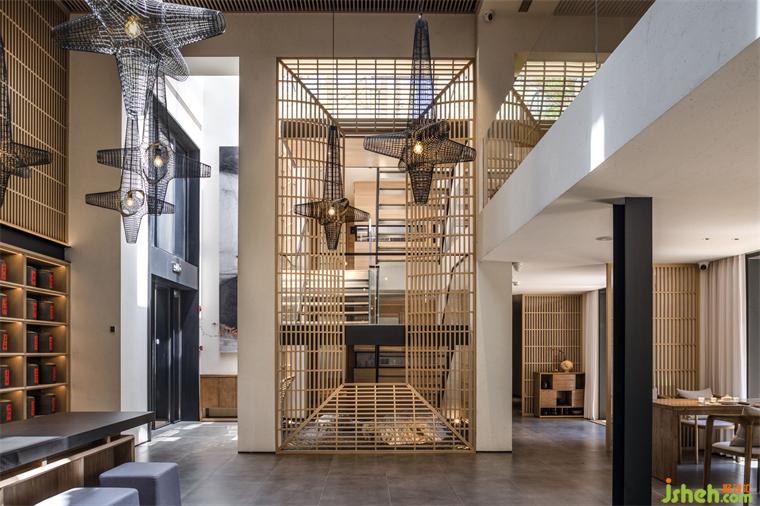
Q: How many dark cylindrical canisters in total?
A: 15